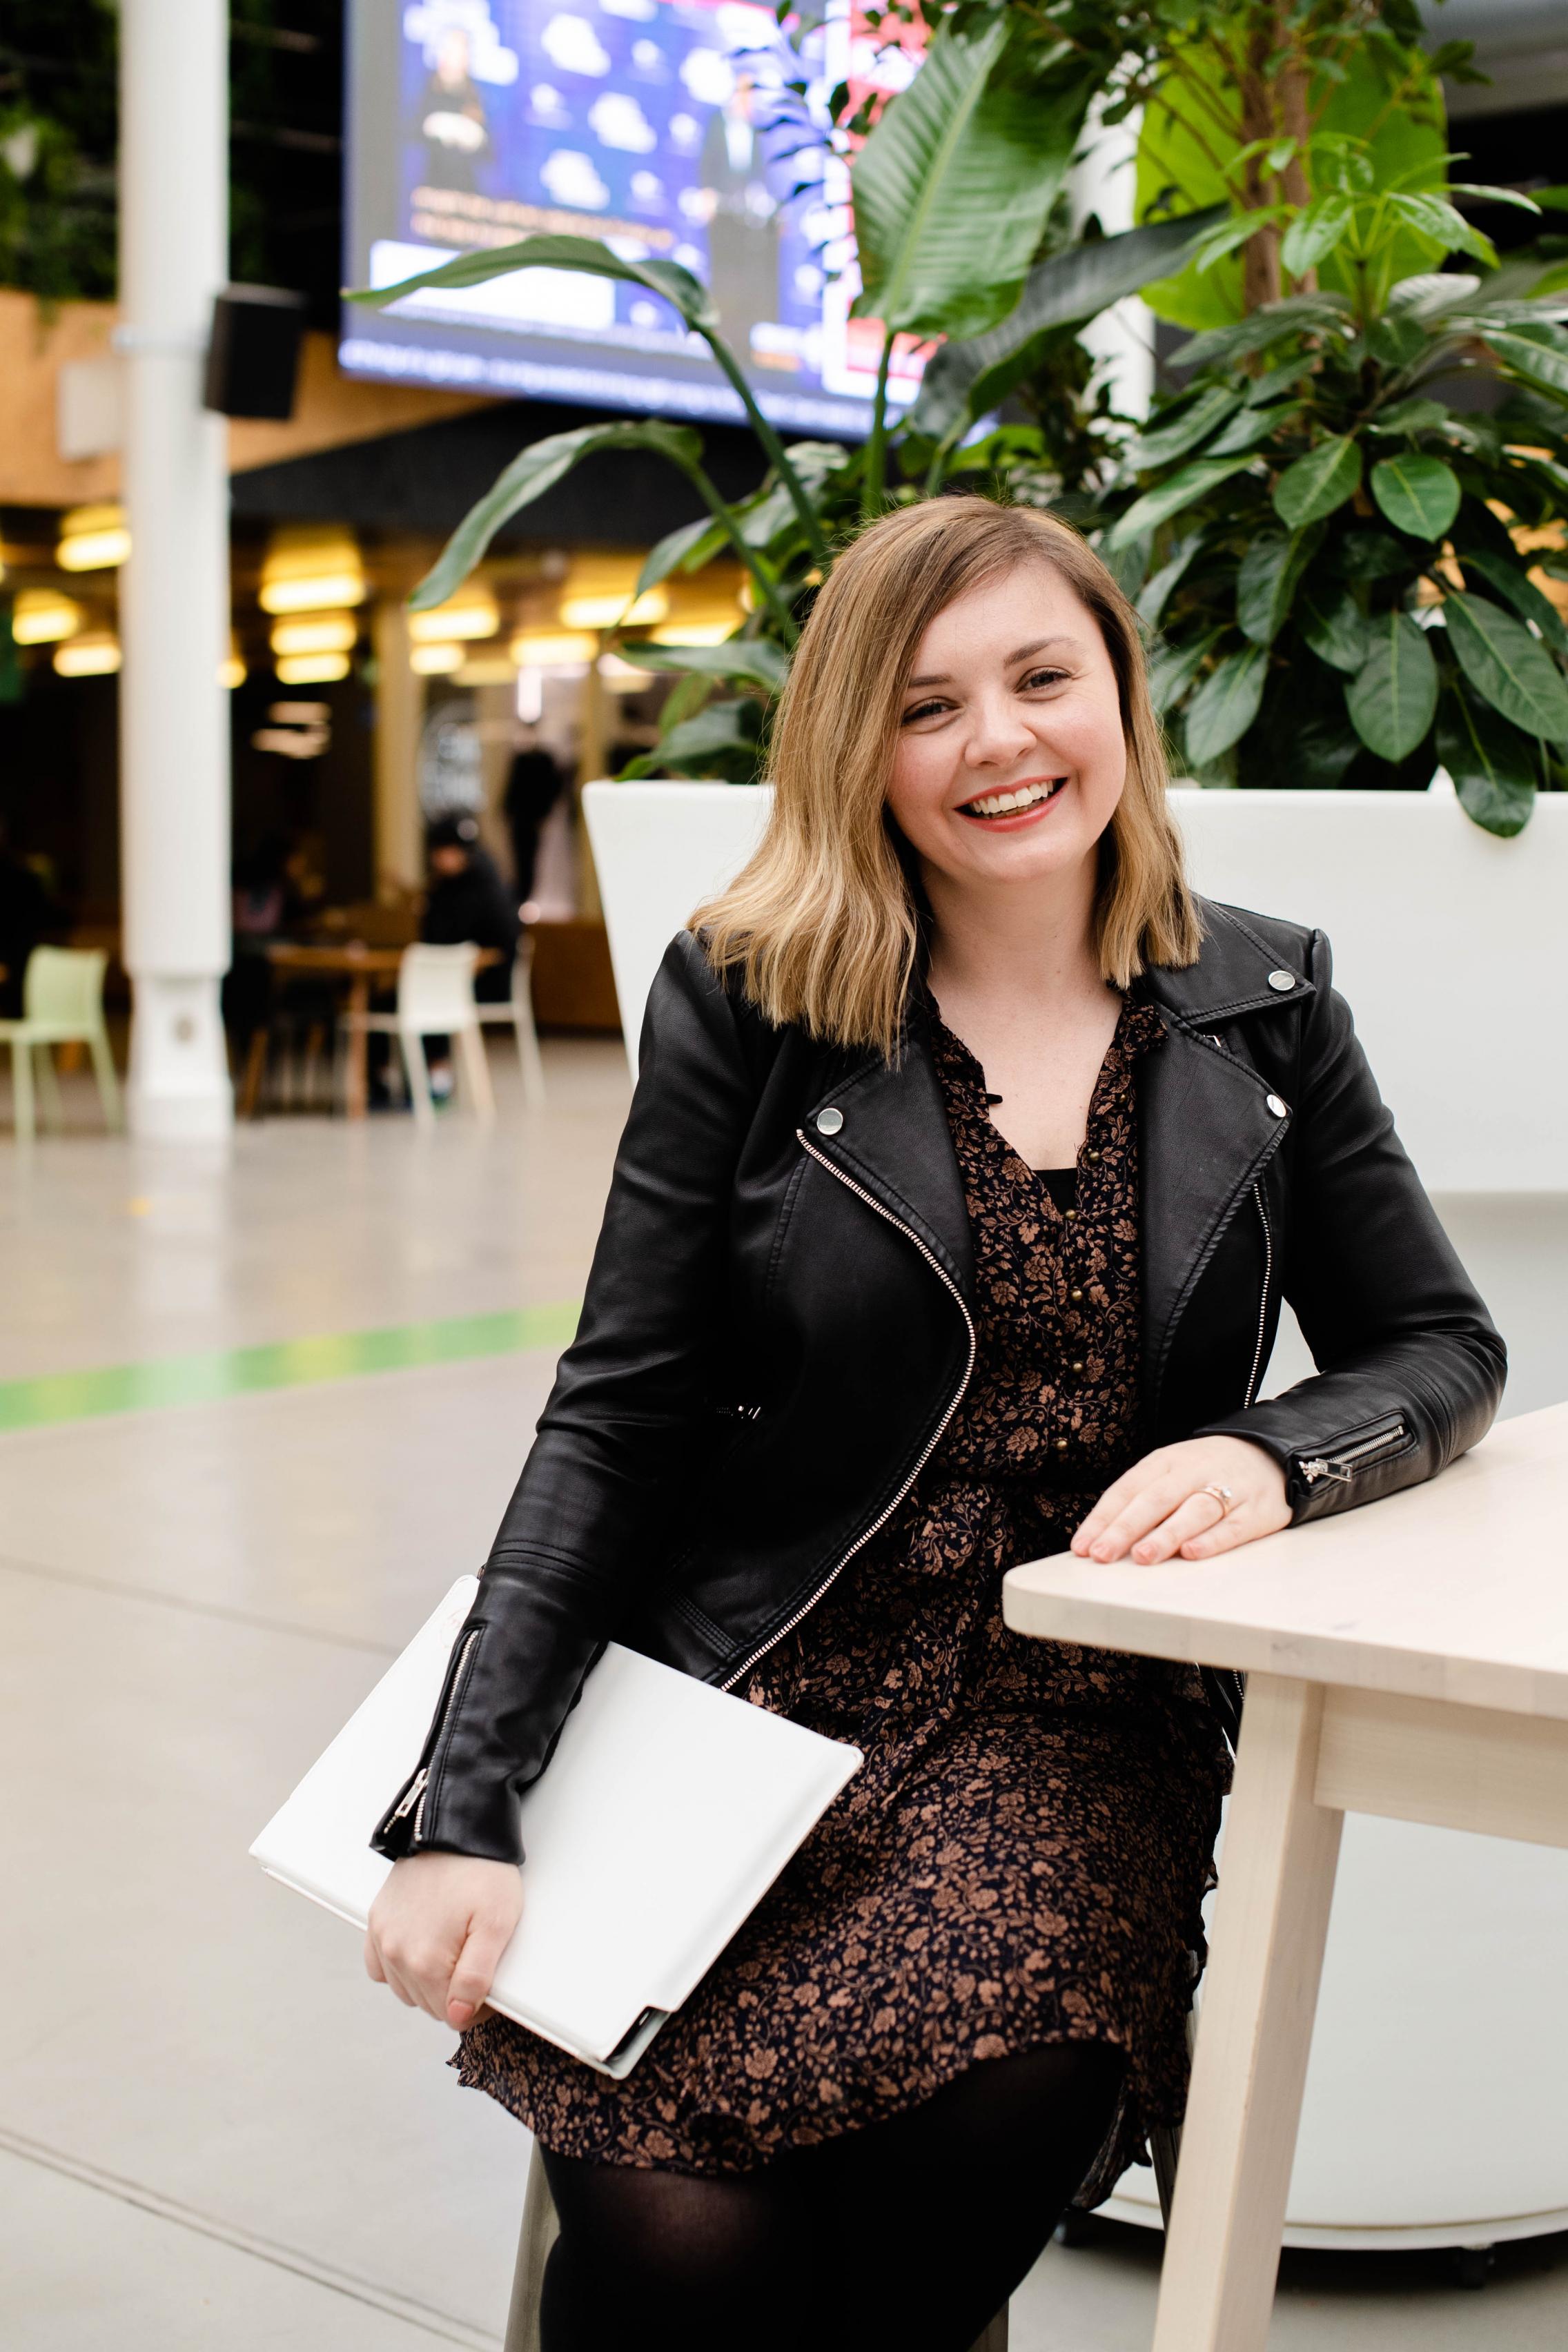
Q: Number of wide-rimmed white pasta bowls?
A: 0